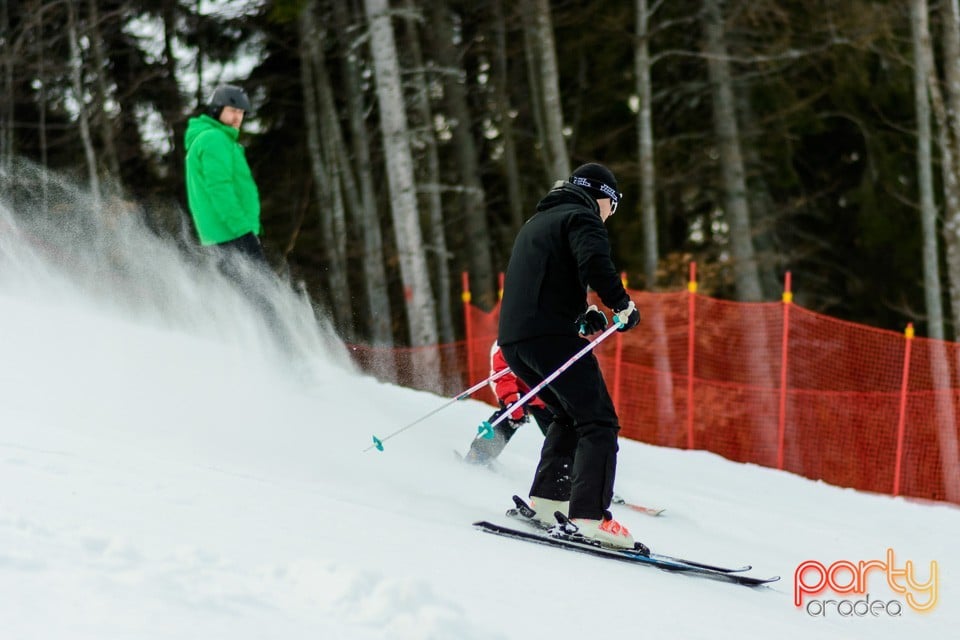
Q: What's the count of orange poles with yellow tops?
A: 6